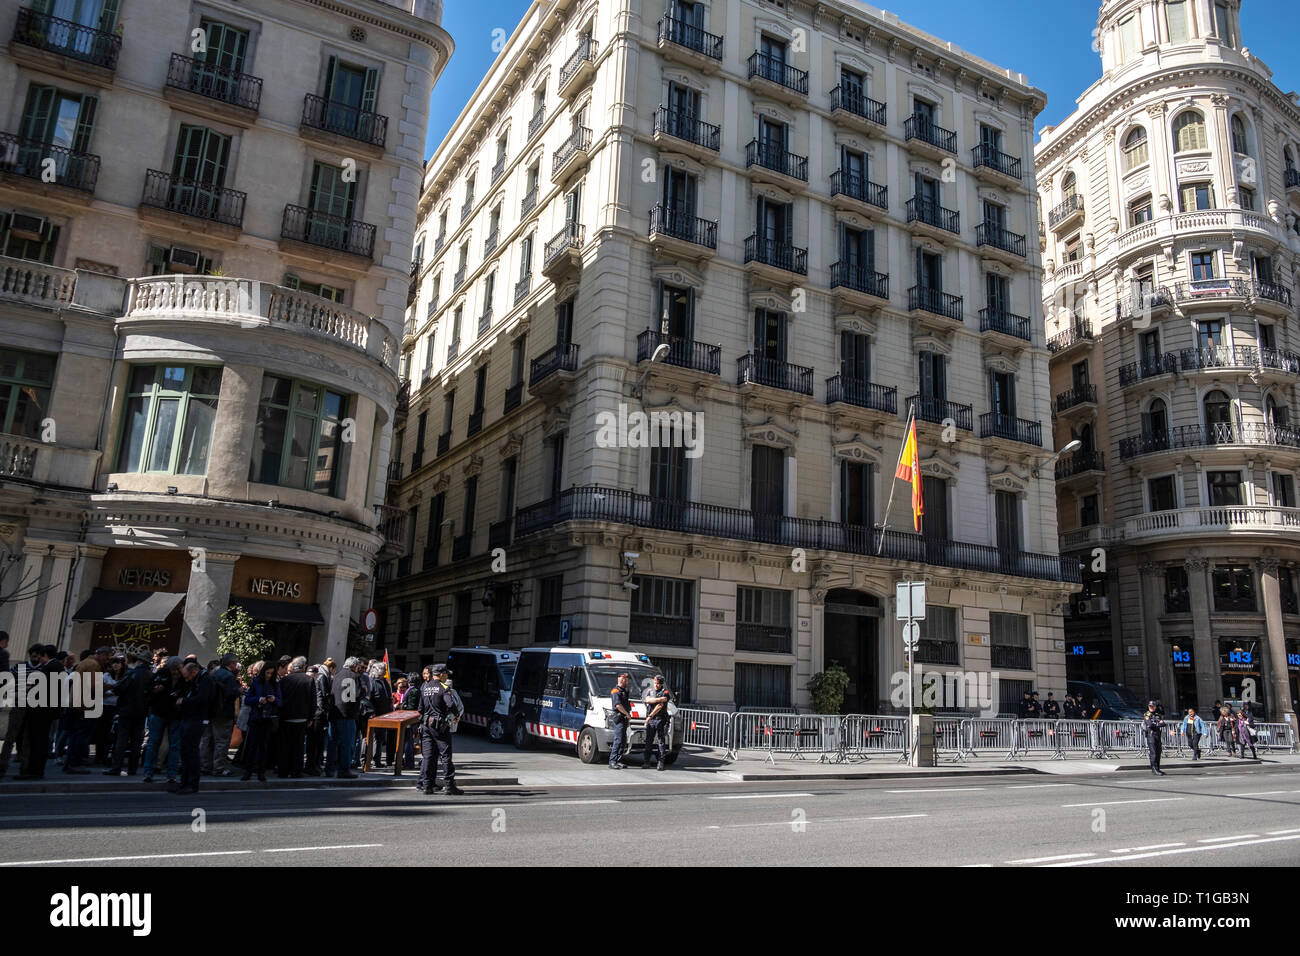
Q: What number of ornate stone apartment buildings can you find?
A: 3